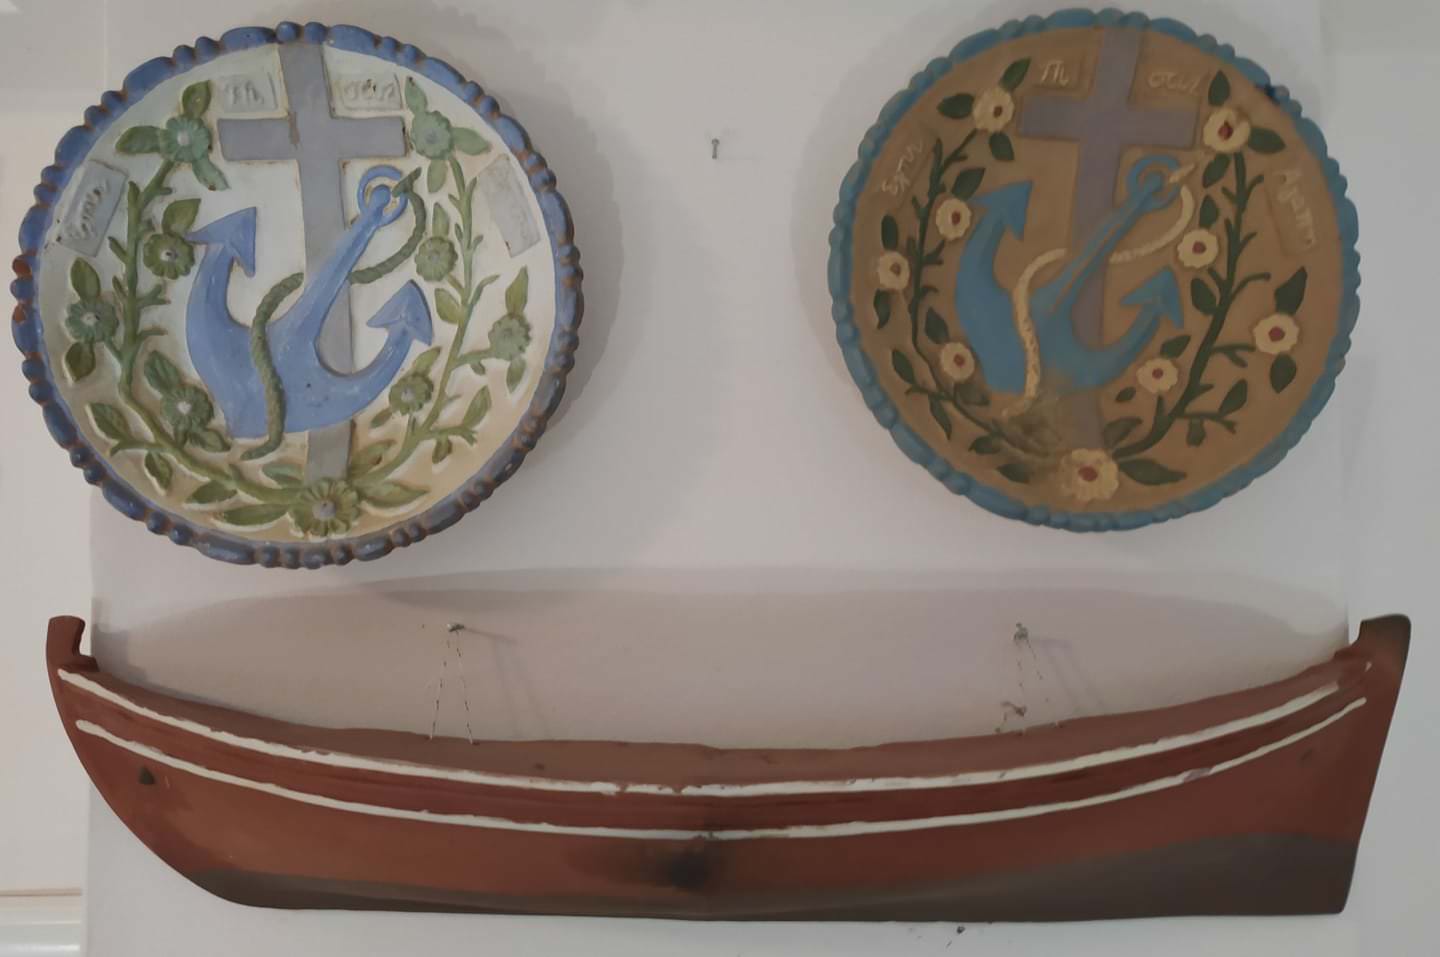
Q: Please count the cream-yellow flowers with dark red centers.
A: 9